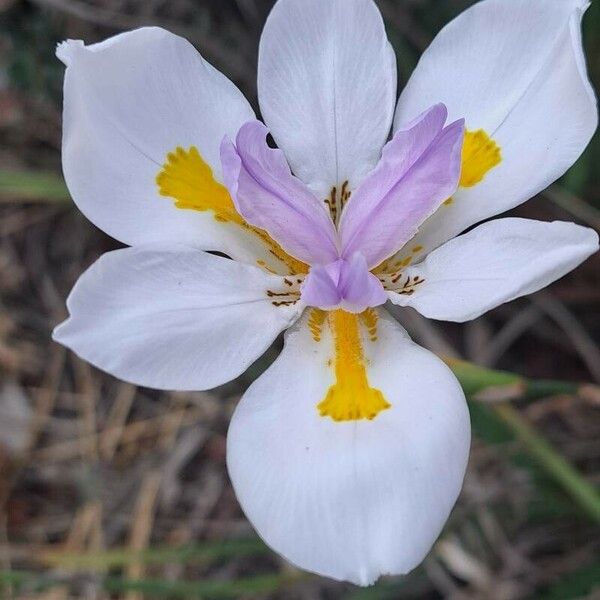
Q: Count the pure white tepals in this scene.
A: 3